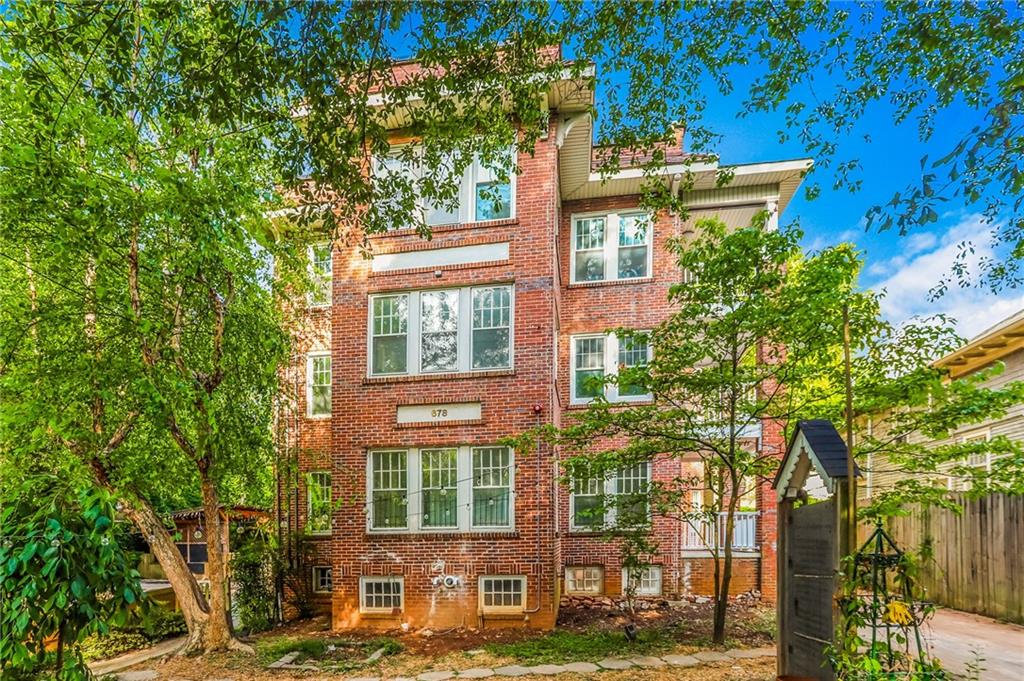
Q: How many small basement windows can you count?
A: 5